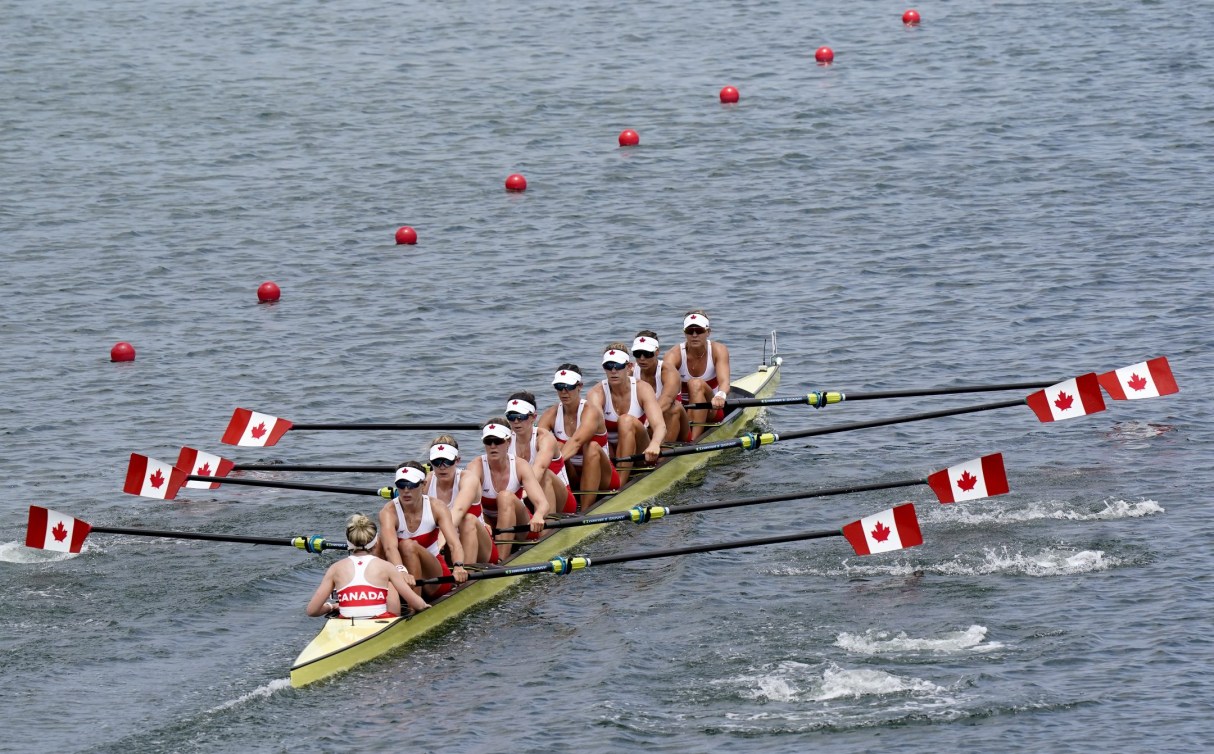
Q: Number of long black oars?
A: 8